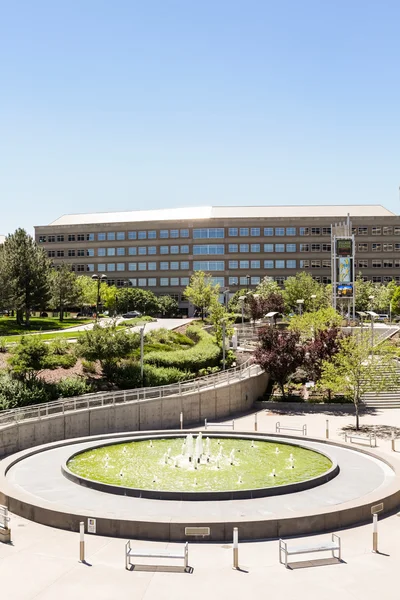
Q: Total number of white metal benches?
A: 5